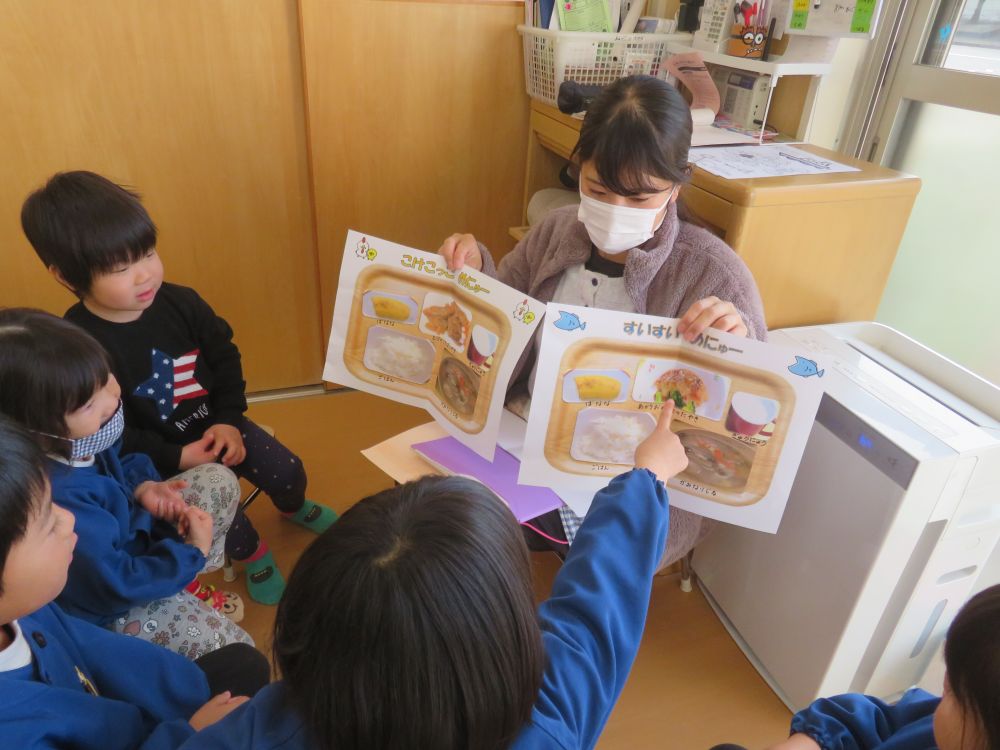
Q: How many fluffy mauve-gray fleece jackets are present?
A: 1